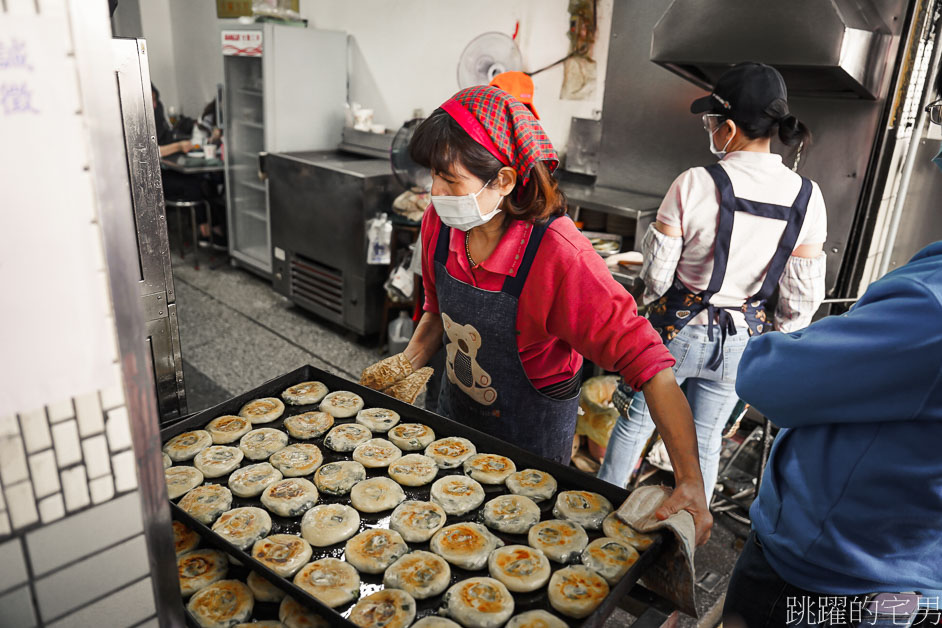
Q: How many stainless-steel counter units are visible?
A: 2